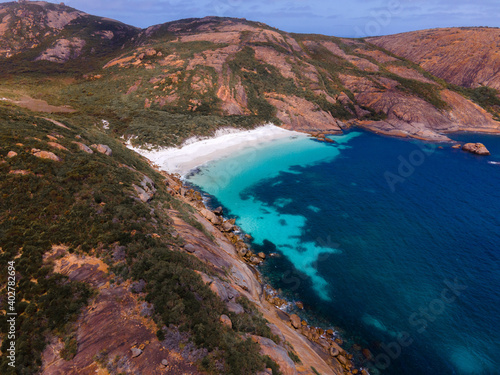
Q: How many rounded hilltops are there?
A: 3